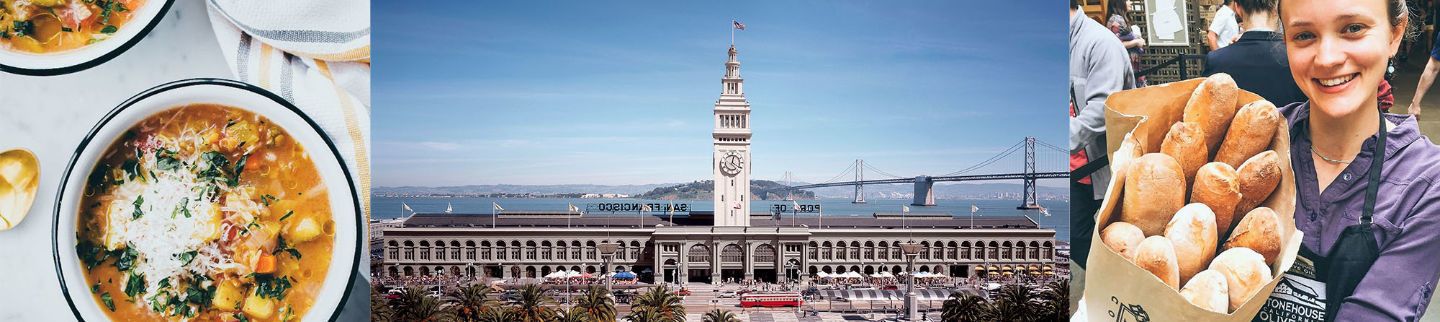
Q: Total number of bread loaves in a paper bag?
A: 12